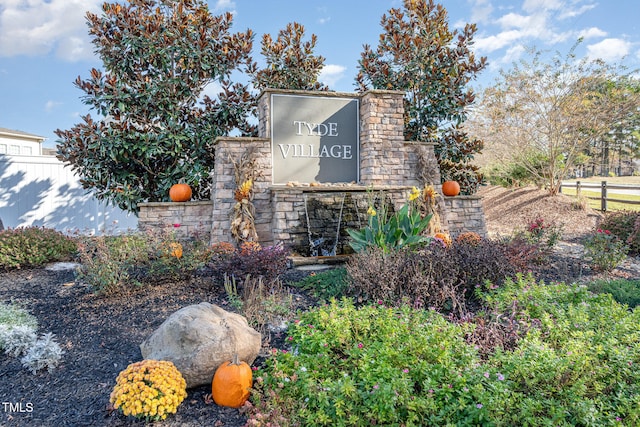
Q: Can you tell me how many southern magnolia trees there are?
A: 3